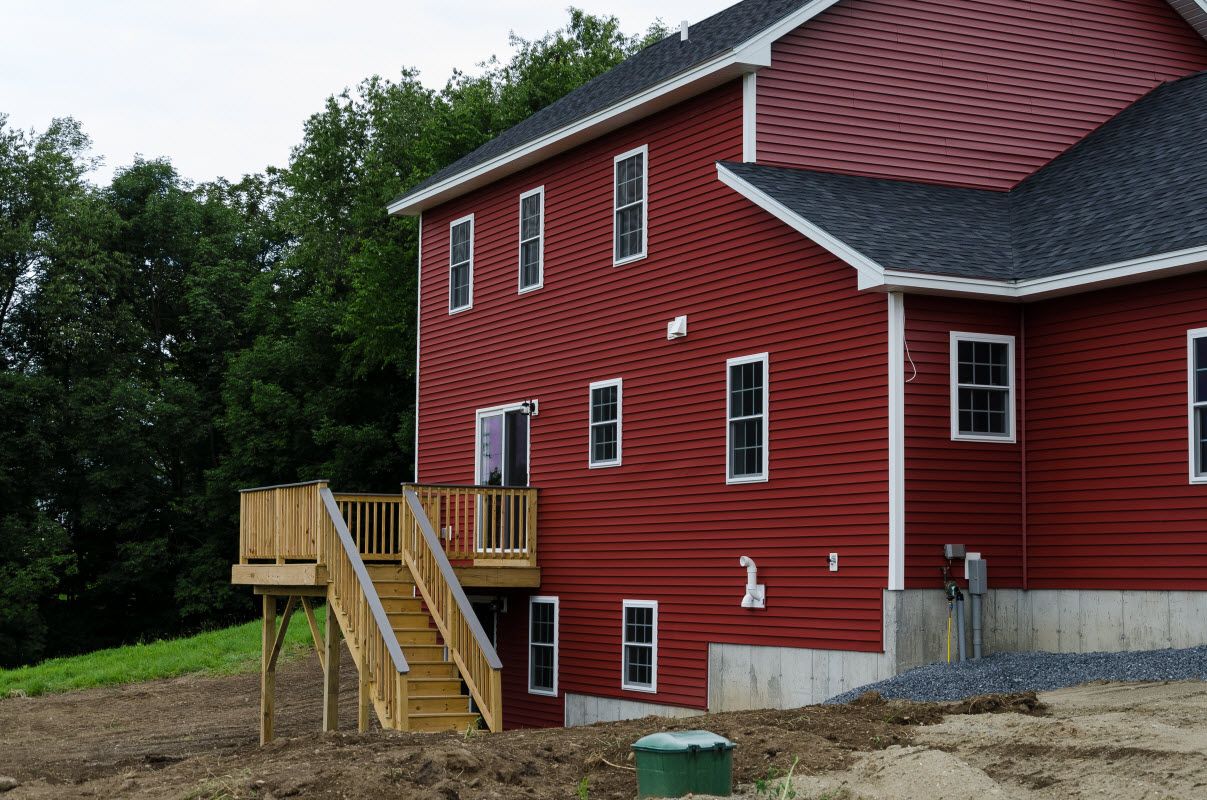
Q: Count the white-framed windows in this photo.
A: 9